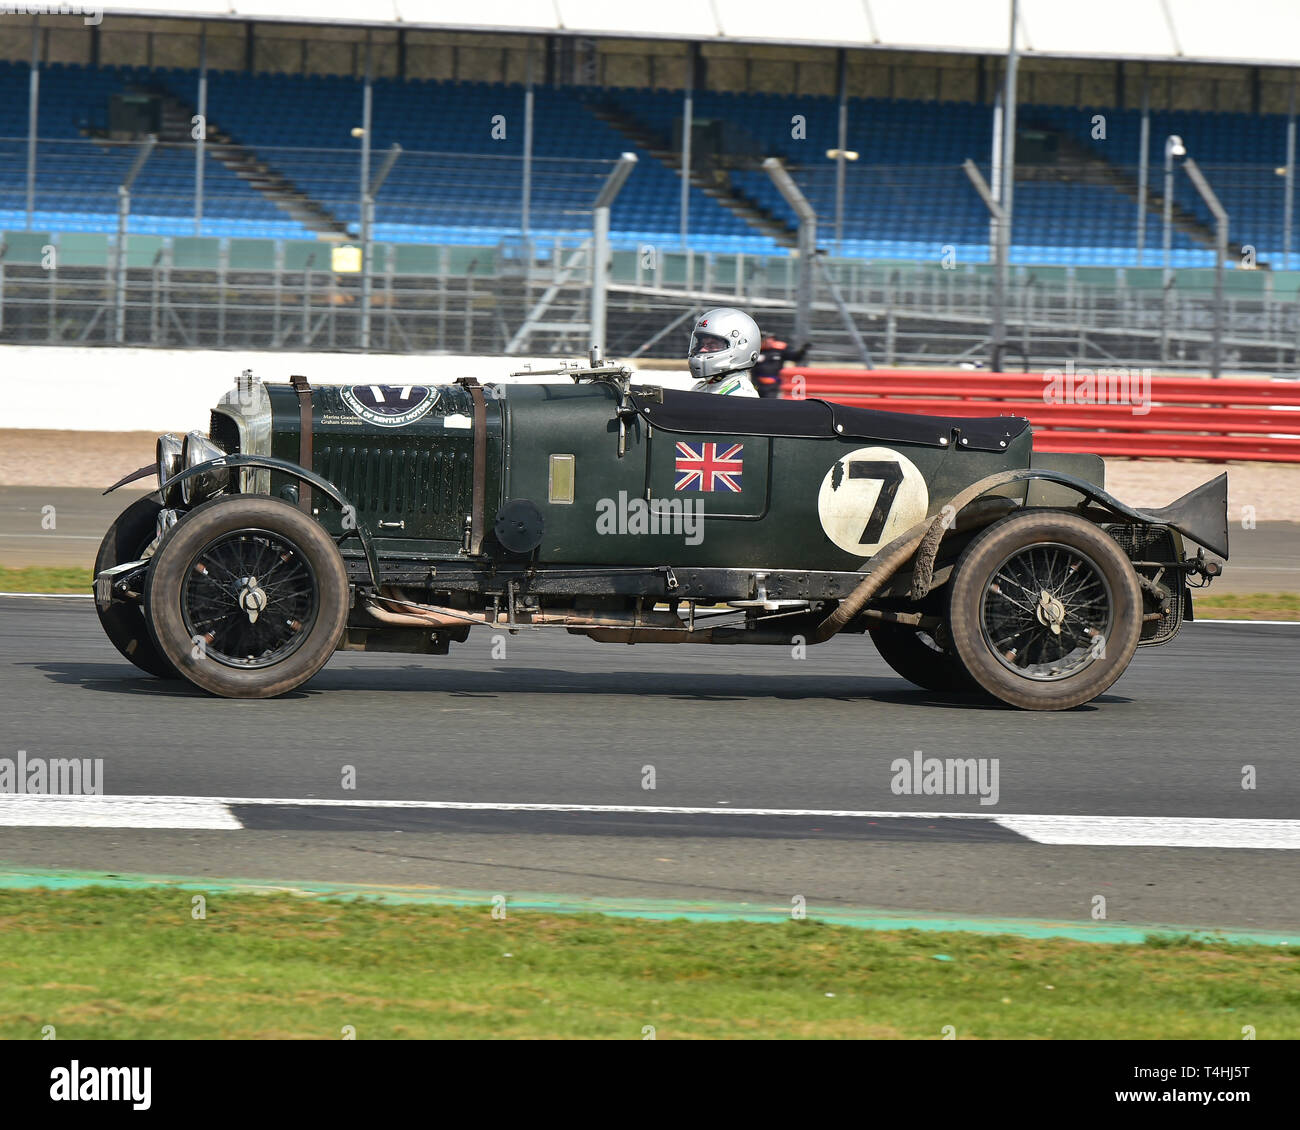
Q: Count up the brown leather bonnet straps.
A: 2